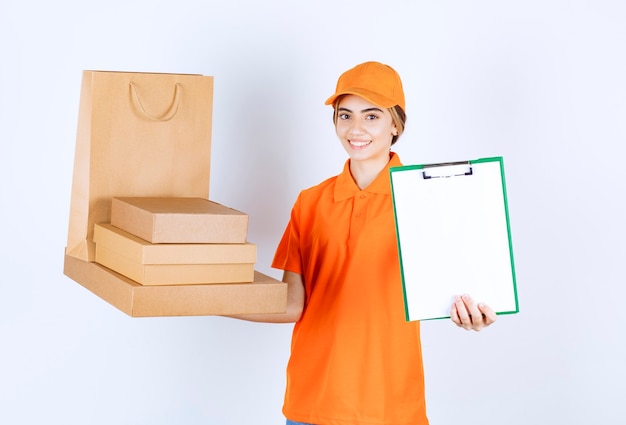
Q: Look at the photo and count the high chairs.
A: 0